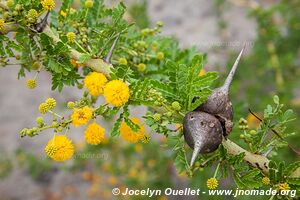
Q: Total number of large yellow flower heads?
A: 6